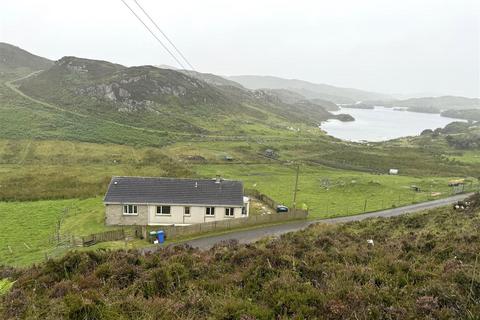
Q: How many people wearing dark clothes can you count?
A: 0